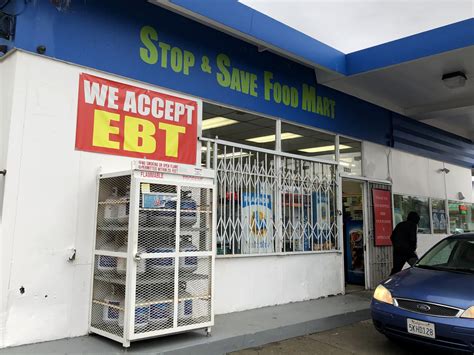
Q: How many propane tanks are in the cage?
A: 12